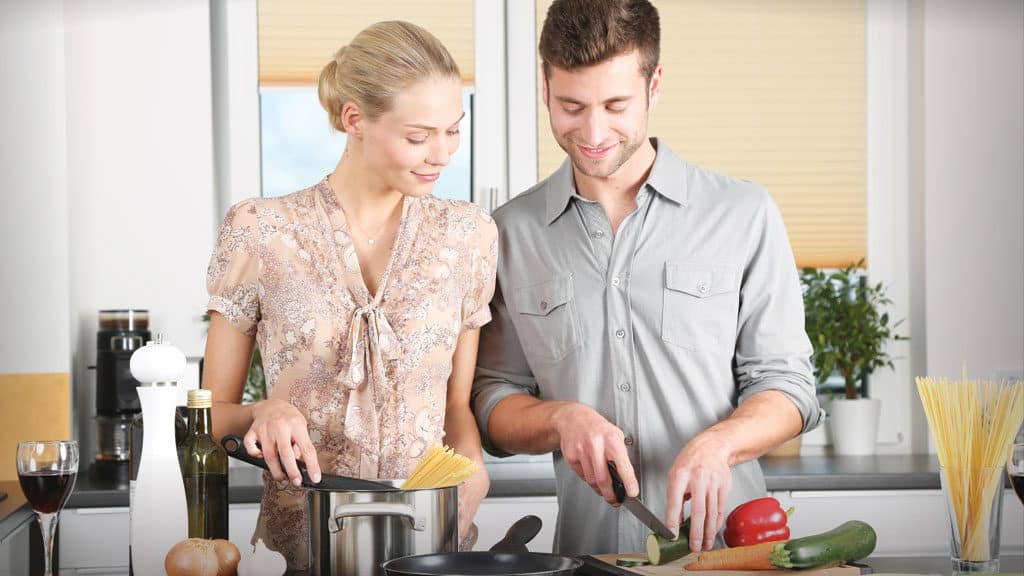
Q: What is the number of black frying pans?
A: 1